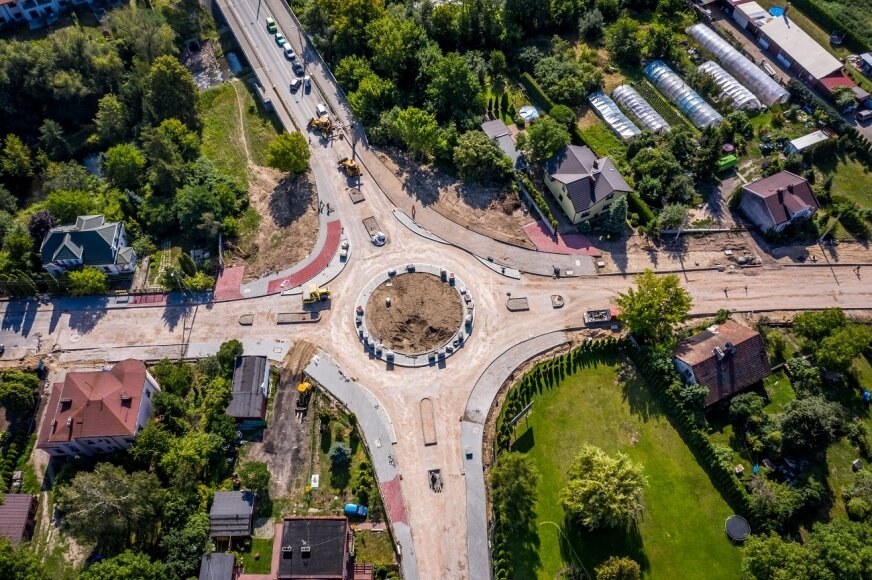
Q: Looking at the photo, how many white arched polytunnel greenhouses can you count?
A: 5